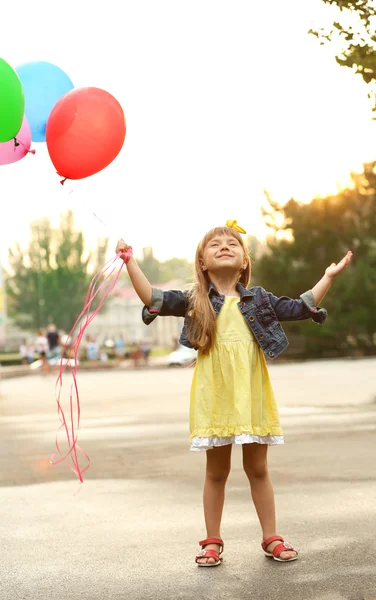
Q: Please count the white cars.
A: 1